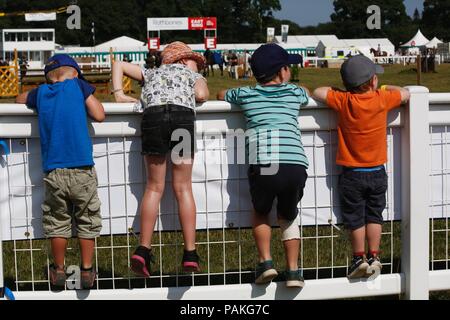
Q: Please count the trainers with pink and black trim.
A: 2